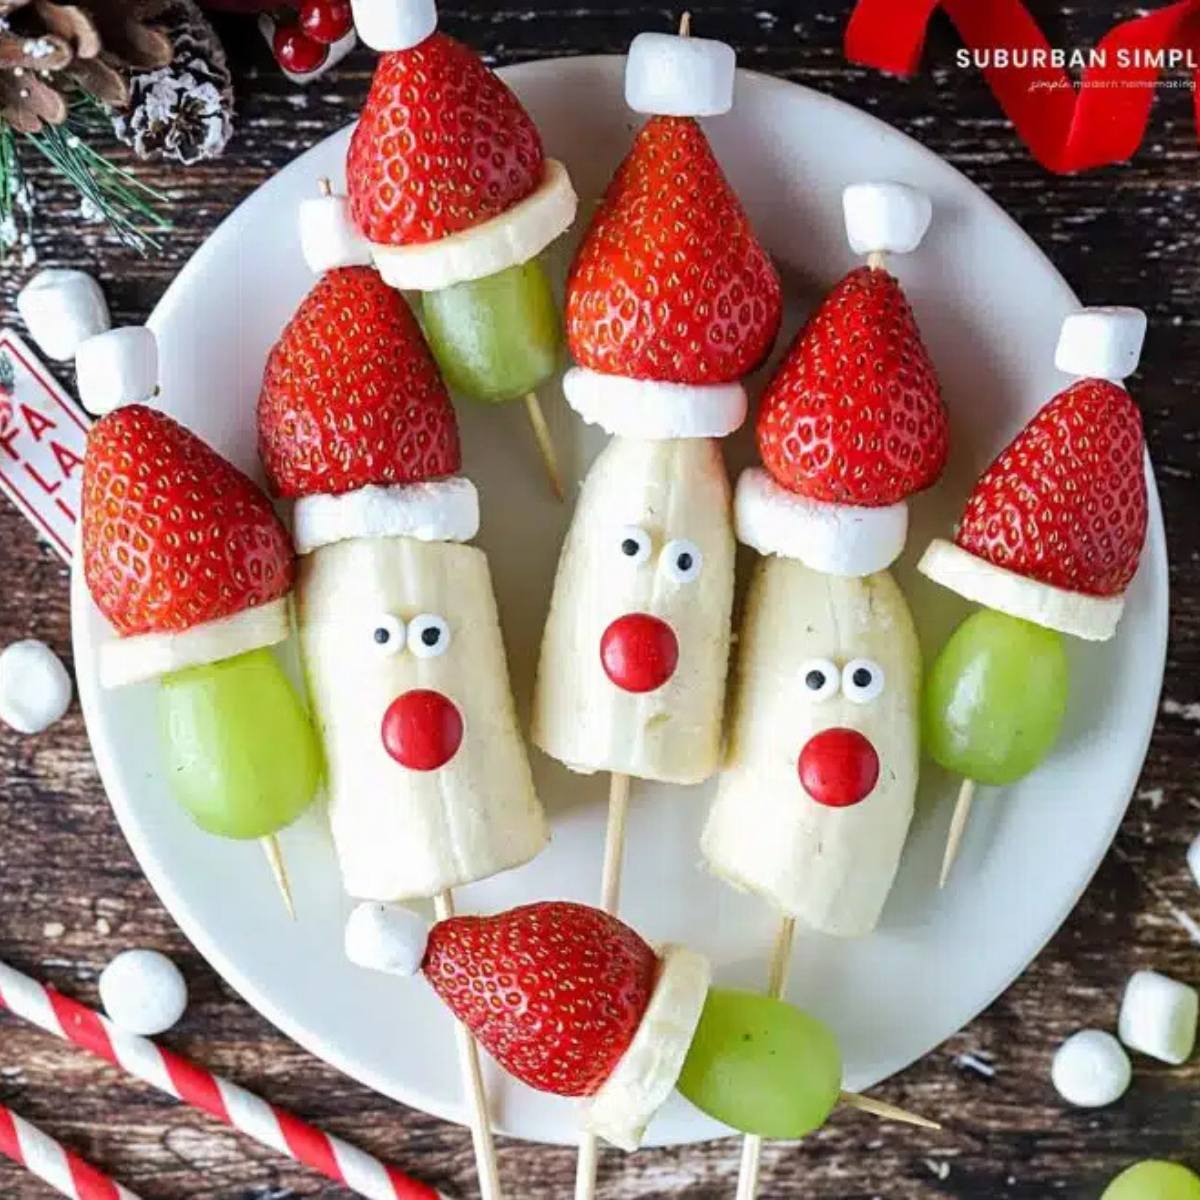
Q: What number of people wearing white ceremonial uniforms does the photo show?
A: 0